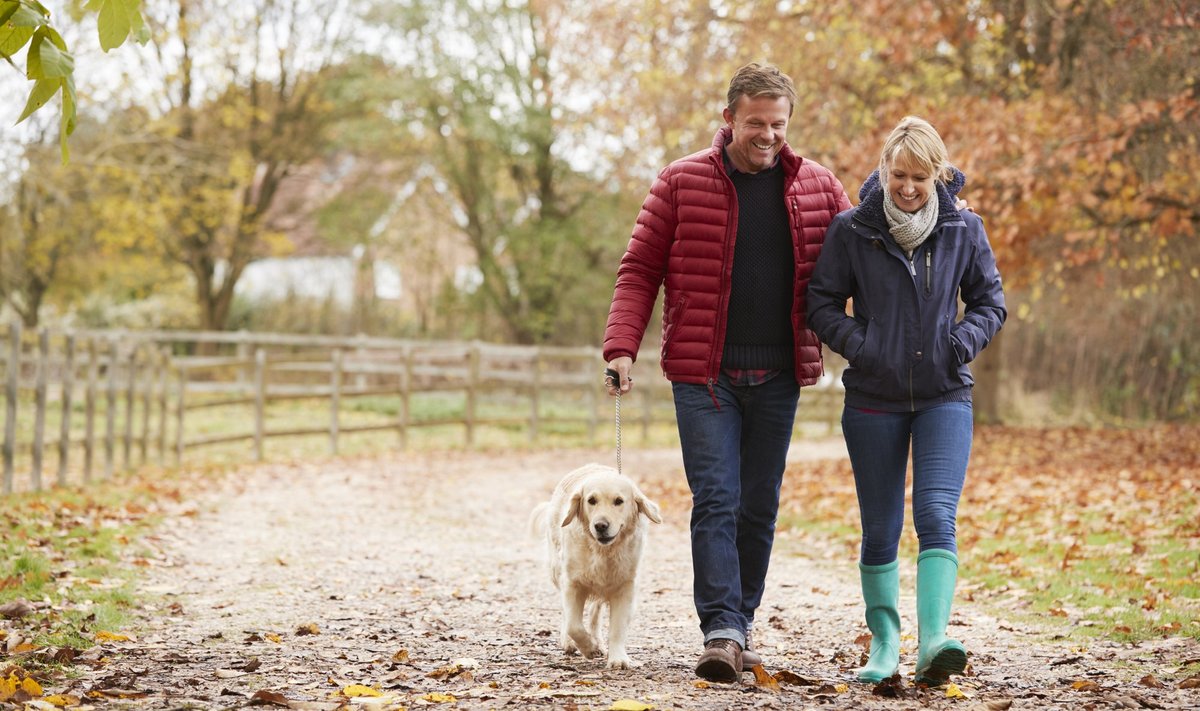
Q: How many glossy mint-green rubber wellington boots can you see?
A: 2